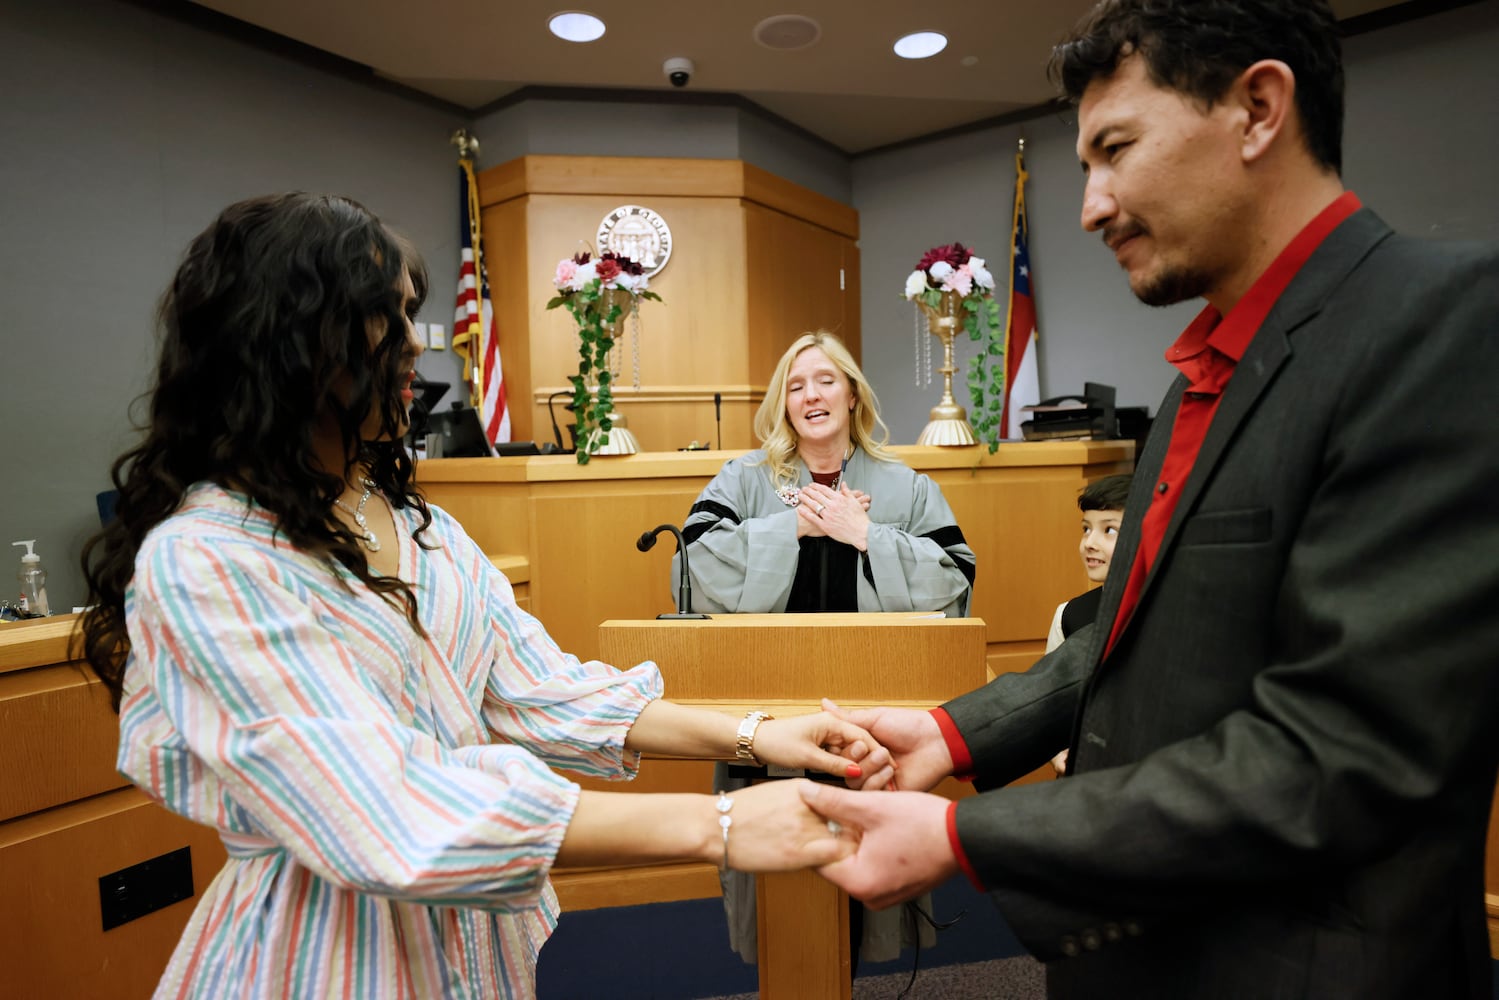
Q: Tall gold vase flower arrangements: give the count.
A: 2